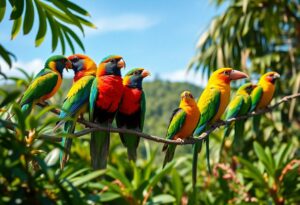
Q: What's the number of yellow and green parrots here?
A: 4